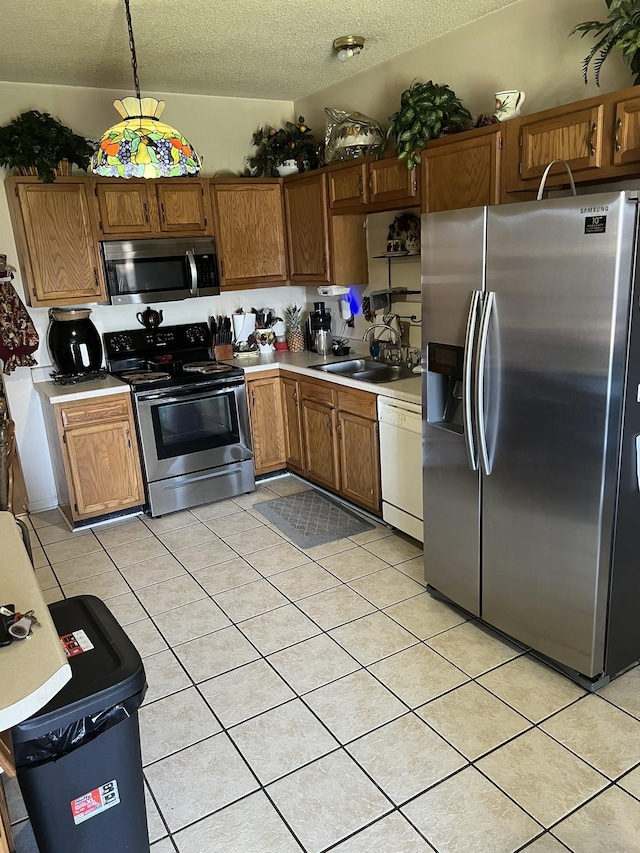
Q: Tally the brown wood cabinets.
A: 15